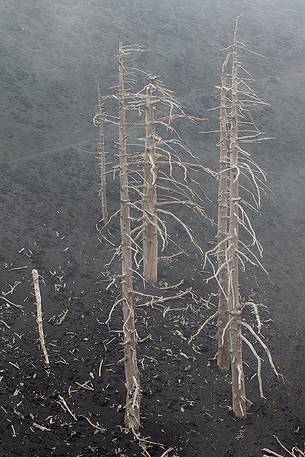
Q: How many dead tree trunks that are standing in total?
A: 6